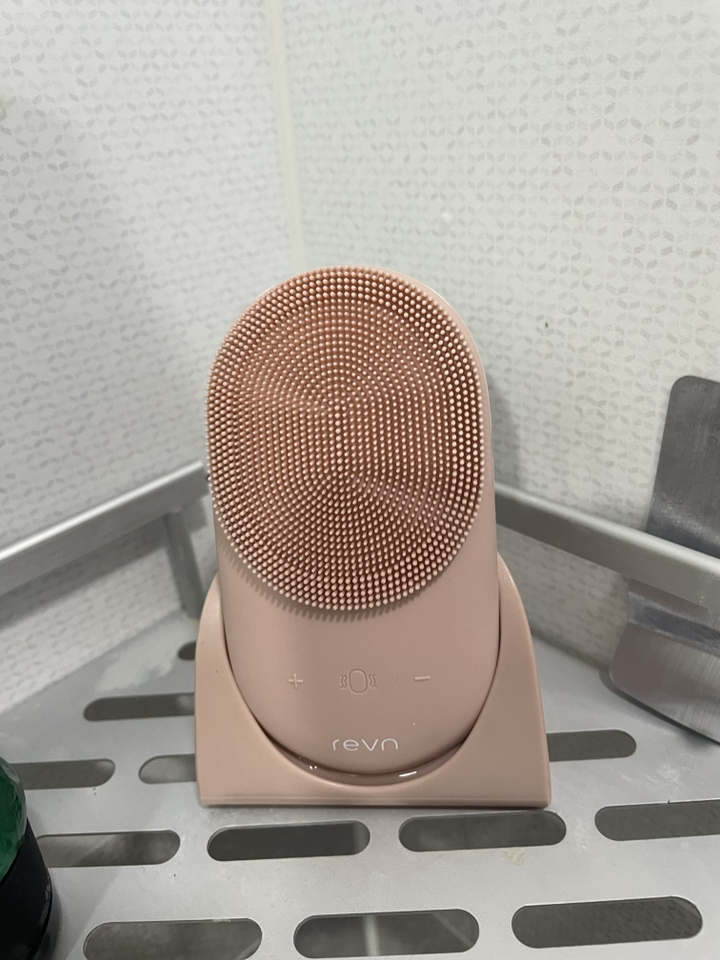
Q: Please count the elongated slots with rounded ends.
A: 12